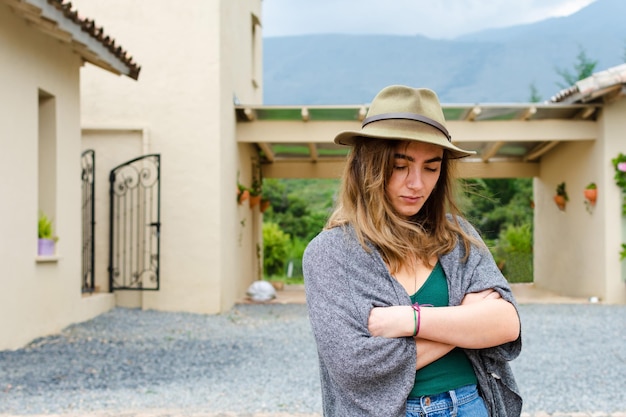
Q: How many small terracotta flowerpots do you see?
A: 5